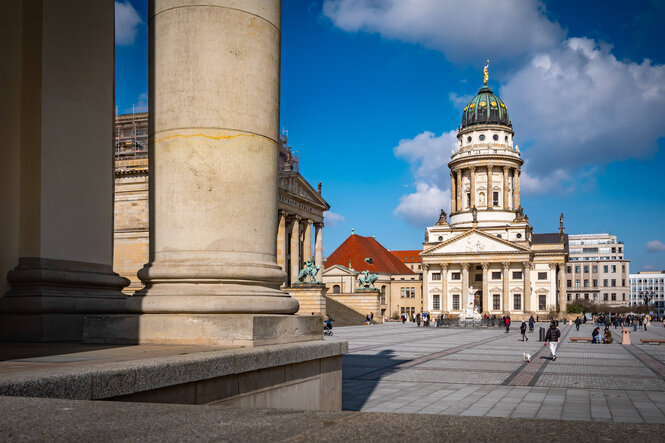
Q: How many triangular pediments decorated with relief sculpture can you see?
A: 2